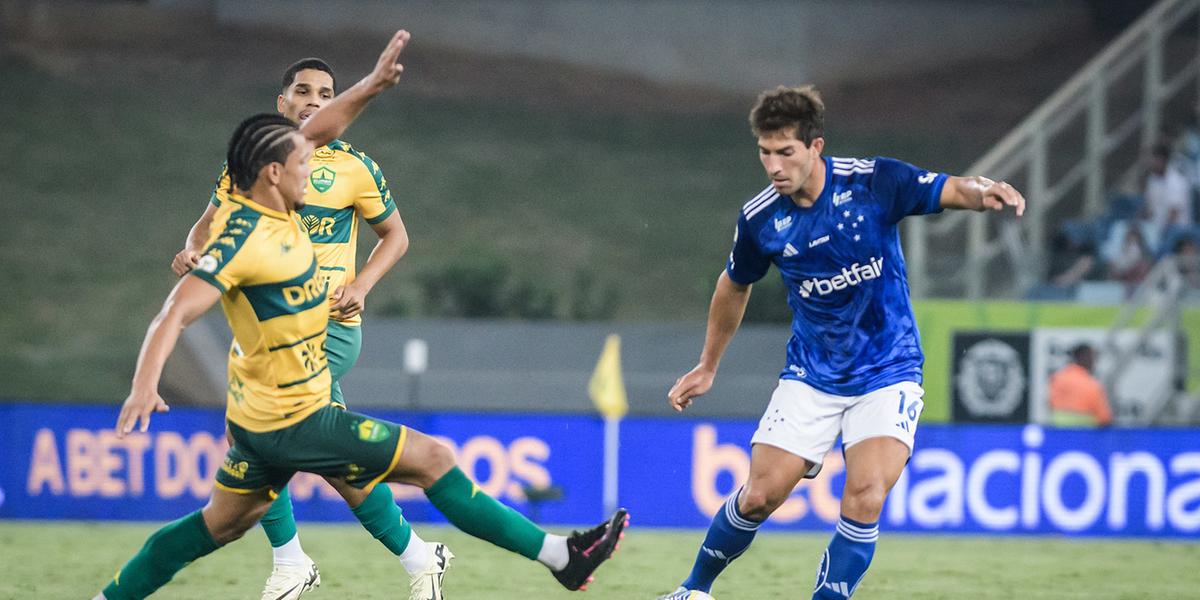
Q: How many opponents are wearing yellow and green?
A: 2